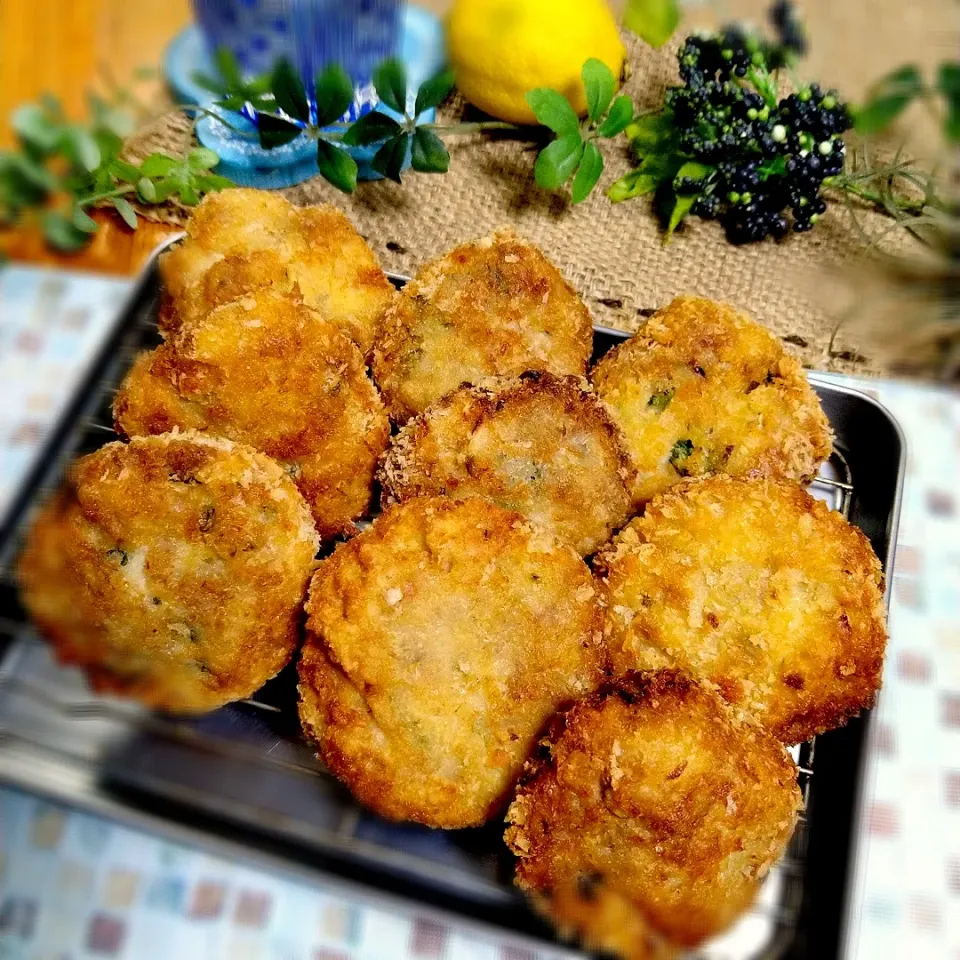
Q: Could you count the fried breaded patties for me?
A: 9